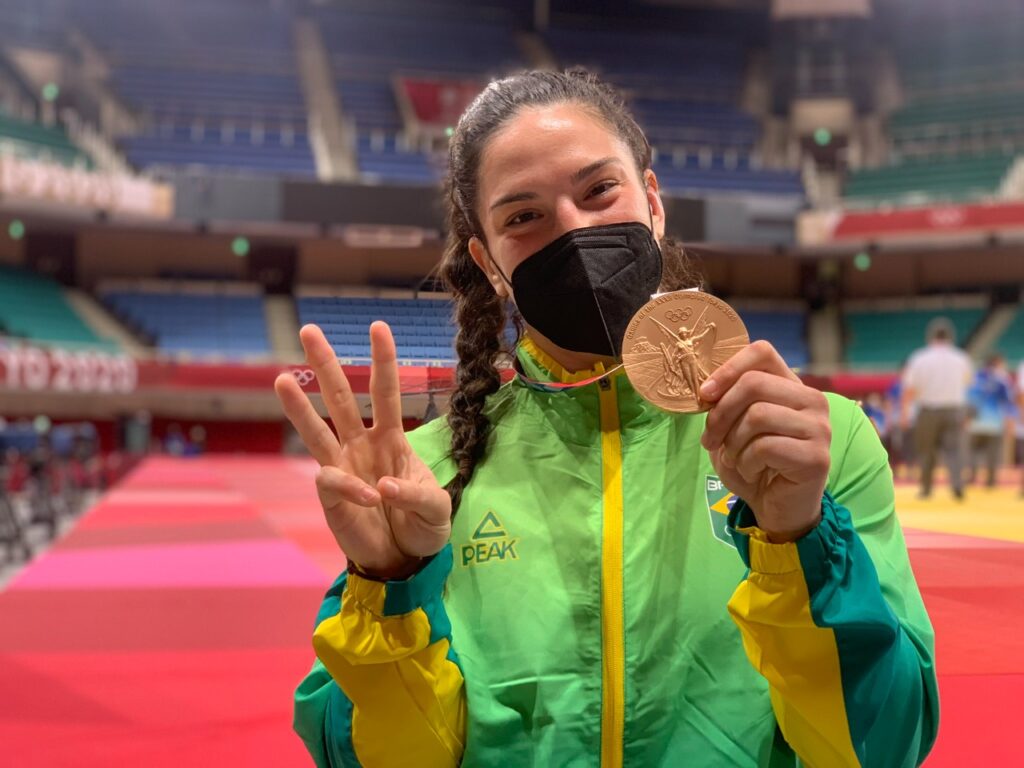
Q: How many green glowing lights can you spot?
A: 6